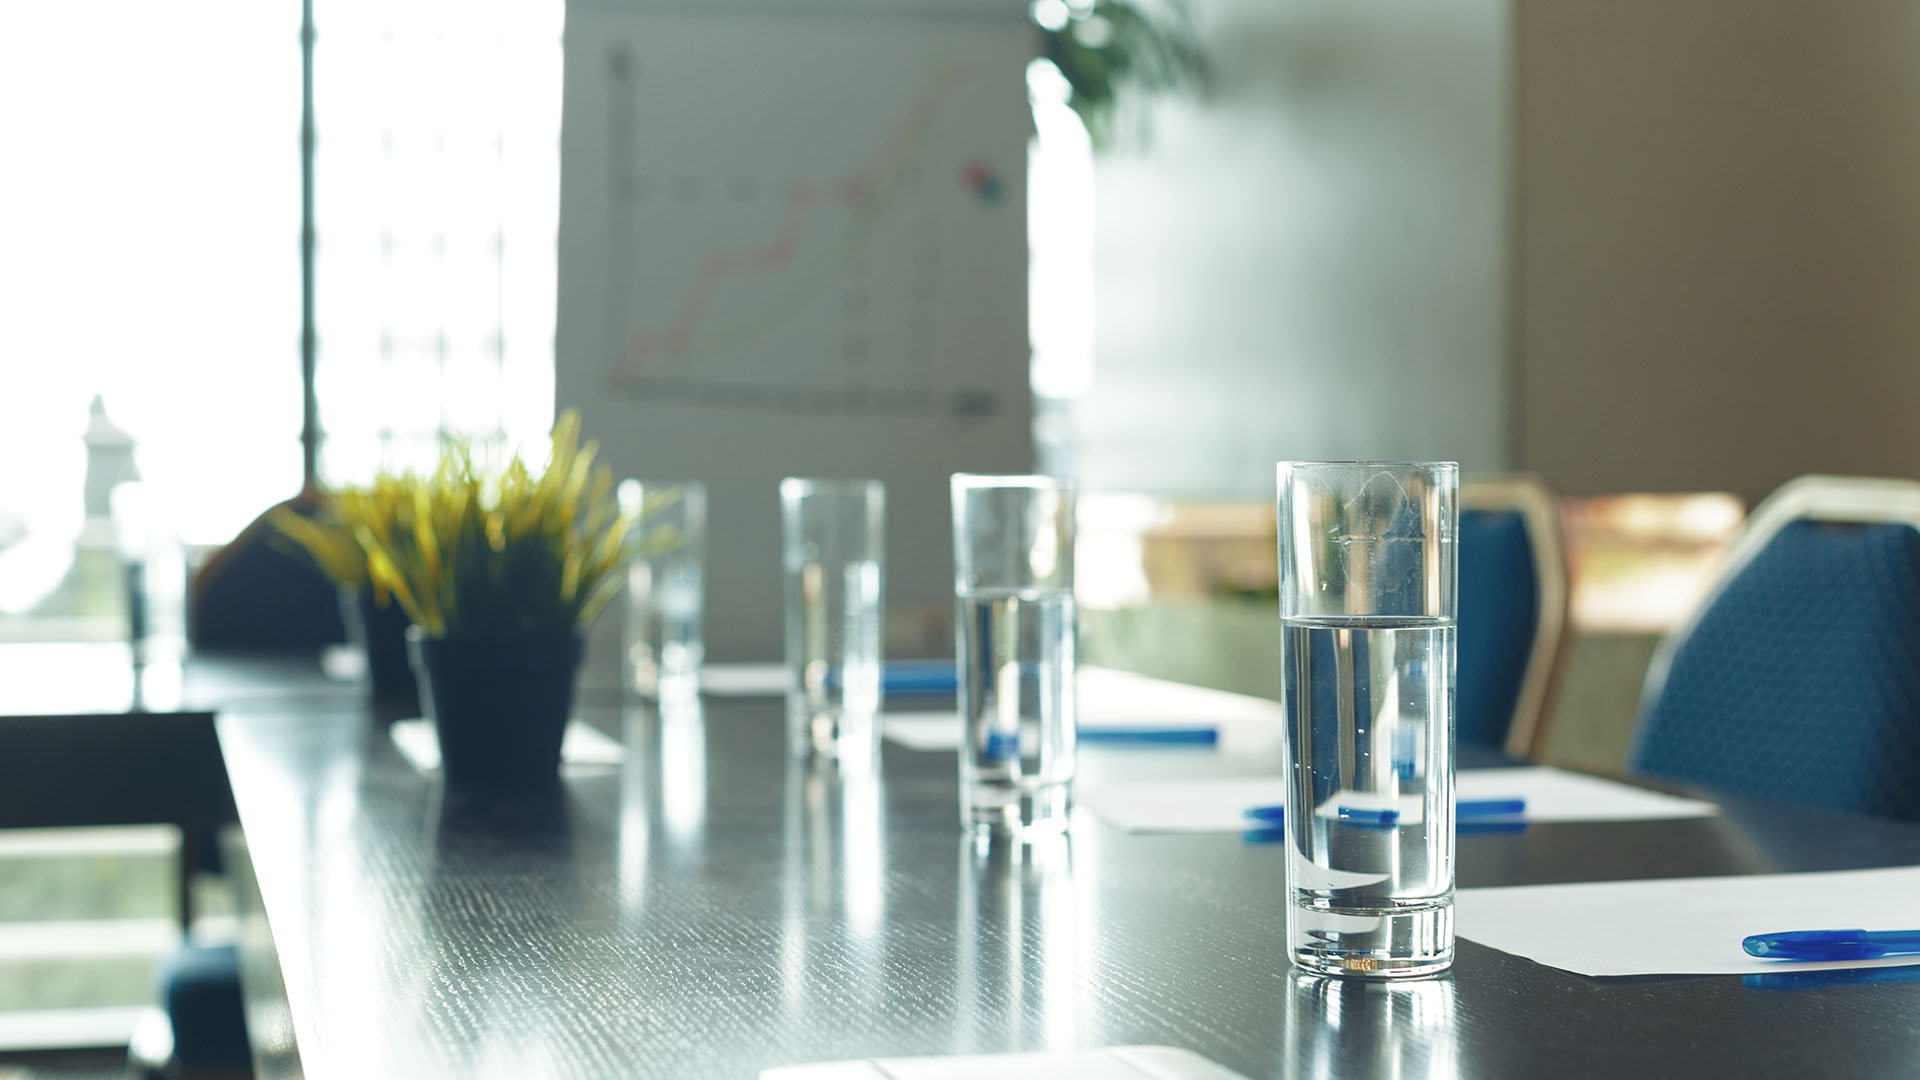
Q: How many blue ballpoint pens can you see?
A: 4